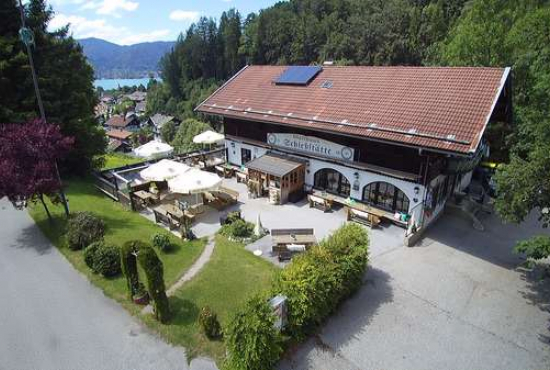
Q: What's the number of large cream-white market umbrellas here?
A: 4